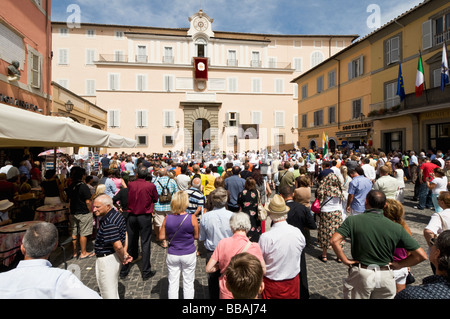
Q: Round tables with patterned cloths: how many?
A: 2